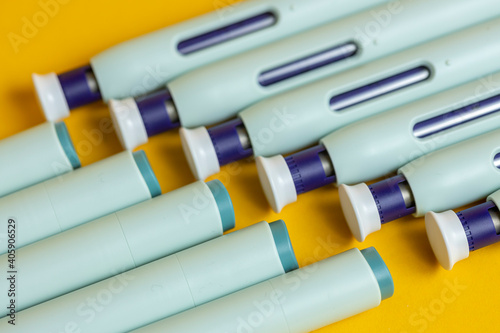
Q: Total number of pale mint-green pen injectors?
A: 11